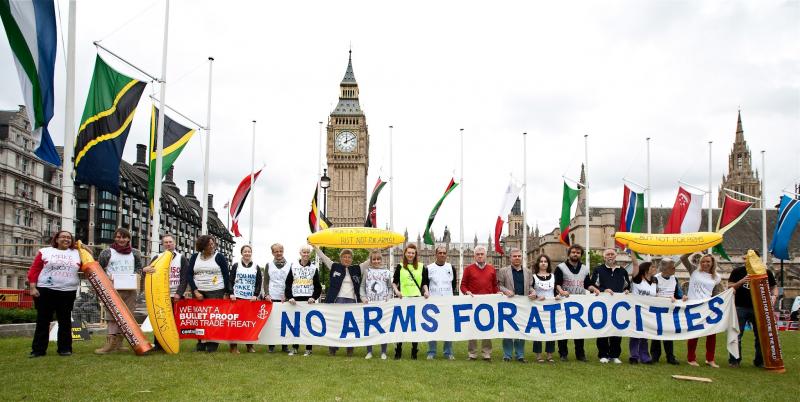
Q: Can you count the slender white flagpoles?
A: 12